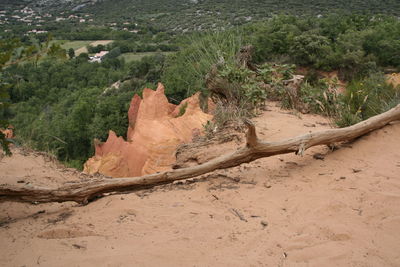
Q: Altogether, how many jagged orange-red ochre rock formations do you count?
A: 1